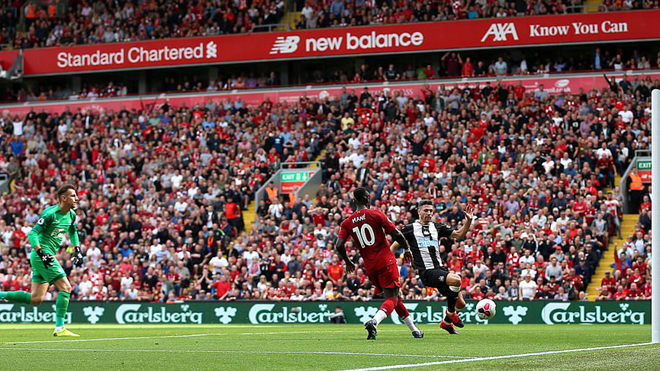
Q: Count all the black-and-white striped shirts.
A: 1